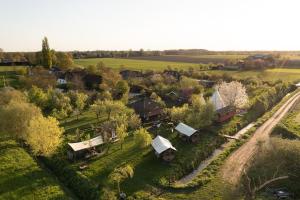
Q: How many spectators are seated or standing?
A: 0